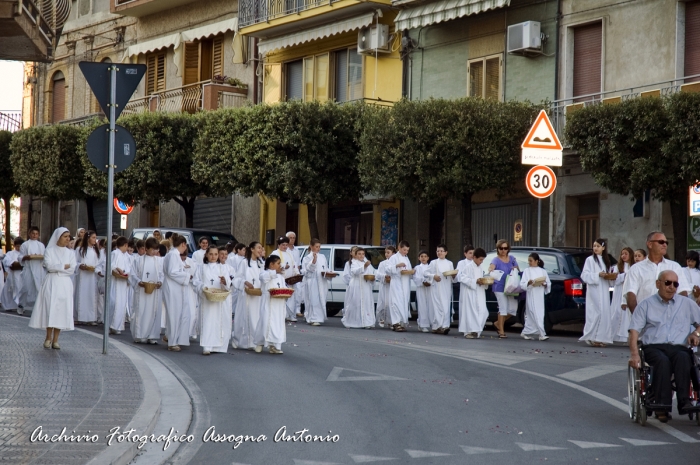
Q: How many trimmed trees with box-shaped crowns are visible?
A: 6